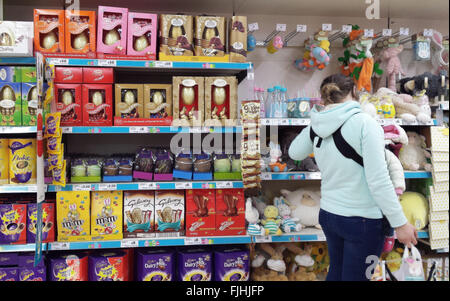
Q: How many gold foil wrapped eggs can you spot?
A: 14